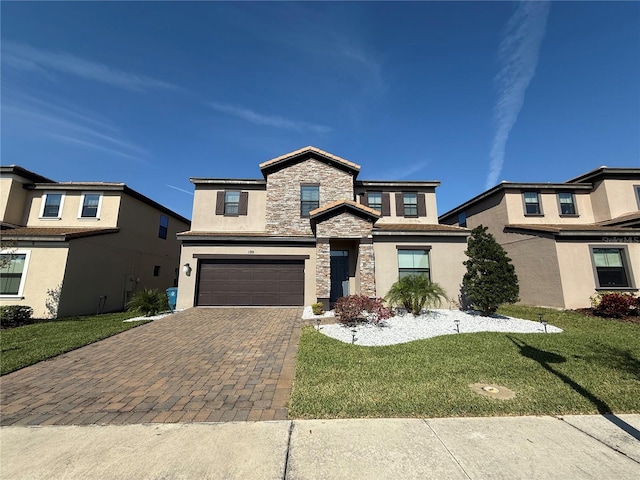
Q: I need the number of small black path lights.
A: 5